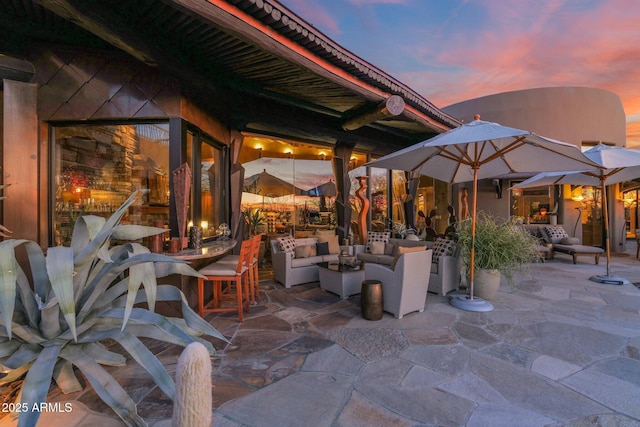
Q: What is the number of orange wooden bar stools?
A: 2